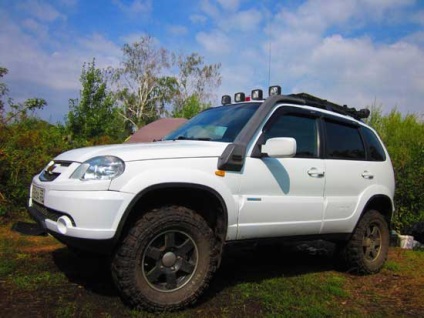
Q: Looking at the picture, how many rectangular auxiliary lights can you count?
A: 4